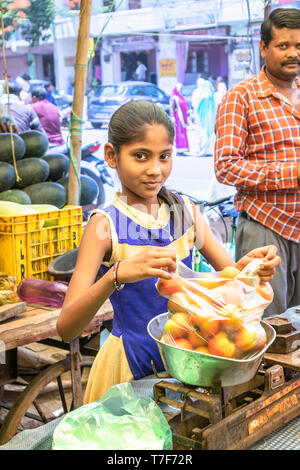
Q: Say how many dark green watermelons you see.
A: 8